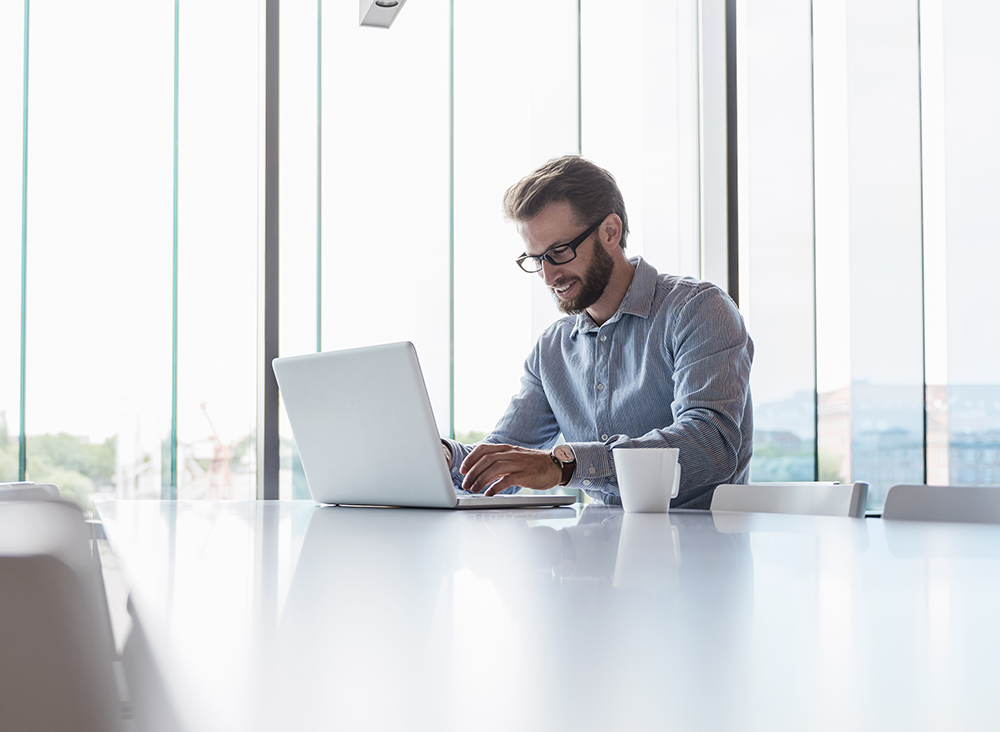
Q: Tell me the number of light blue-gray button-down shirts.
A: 1